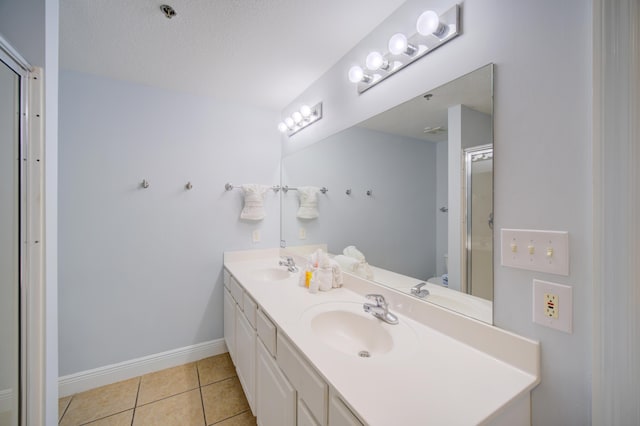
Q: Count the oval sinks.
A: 2